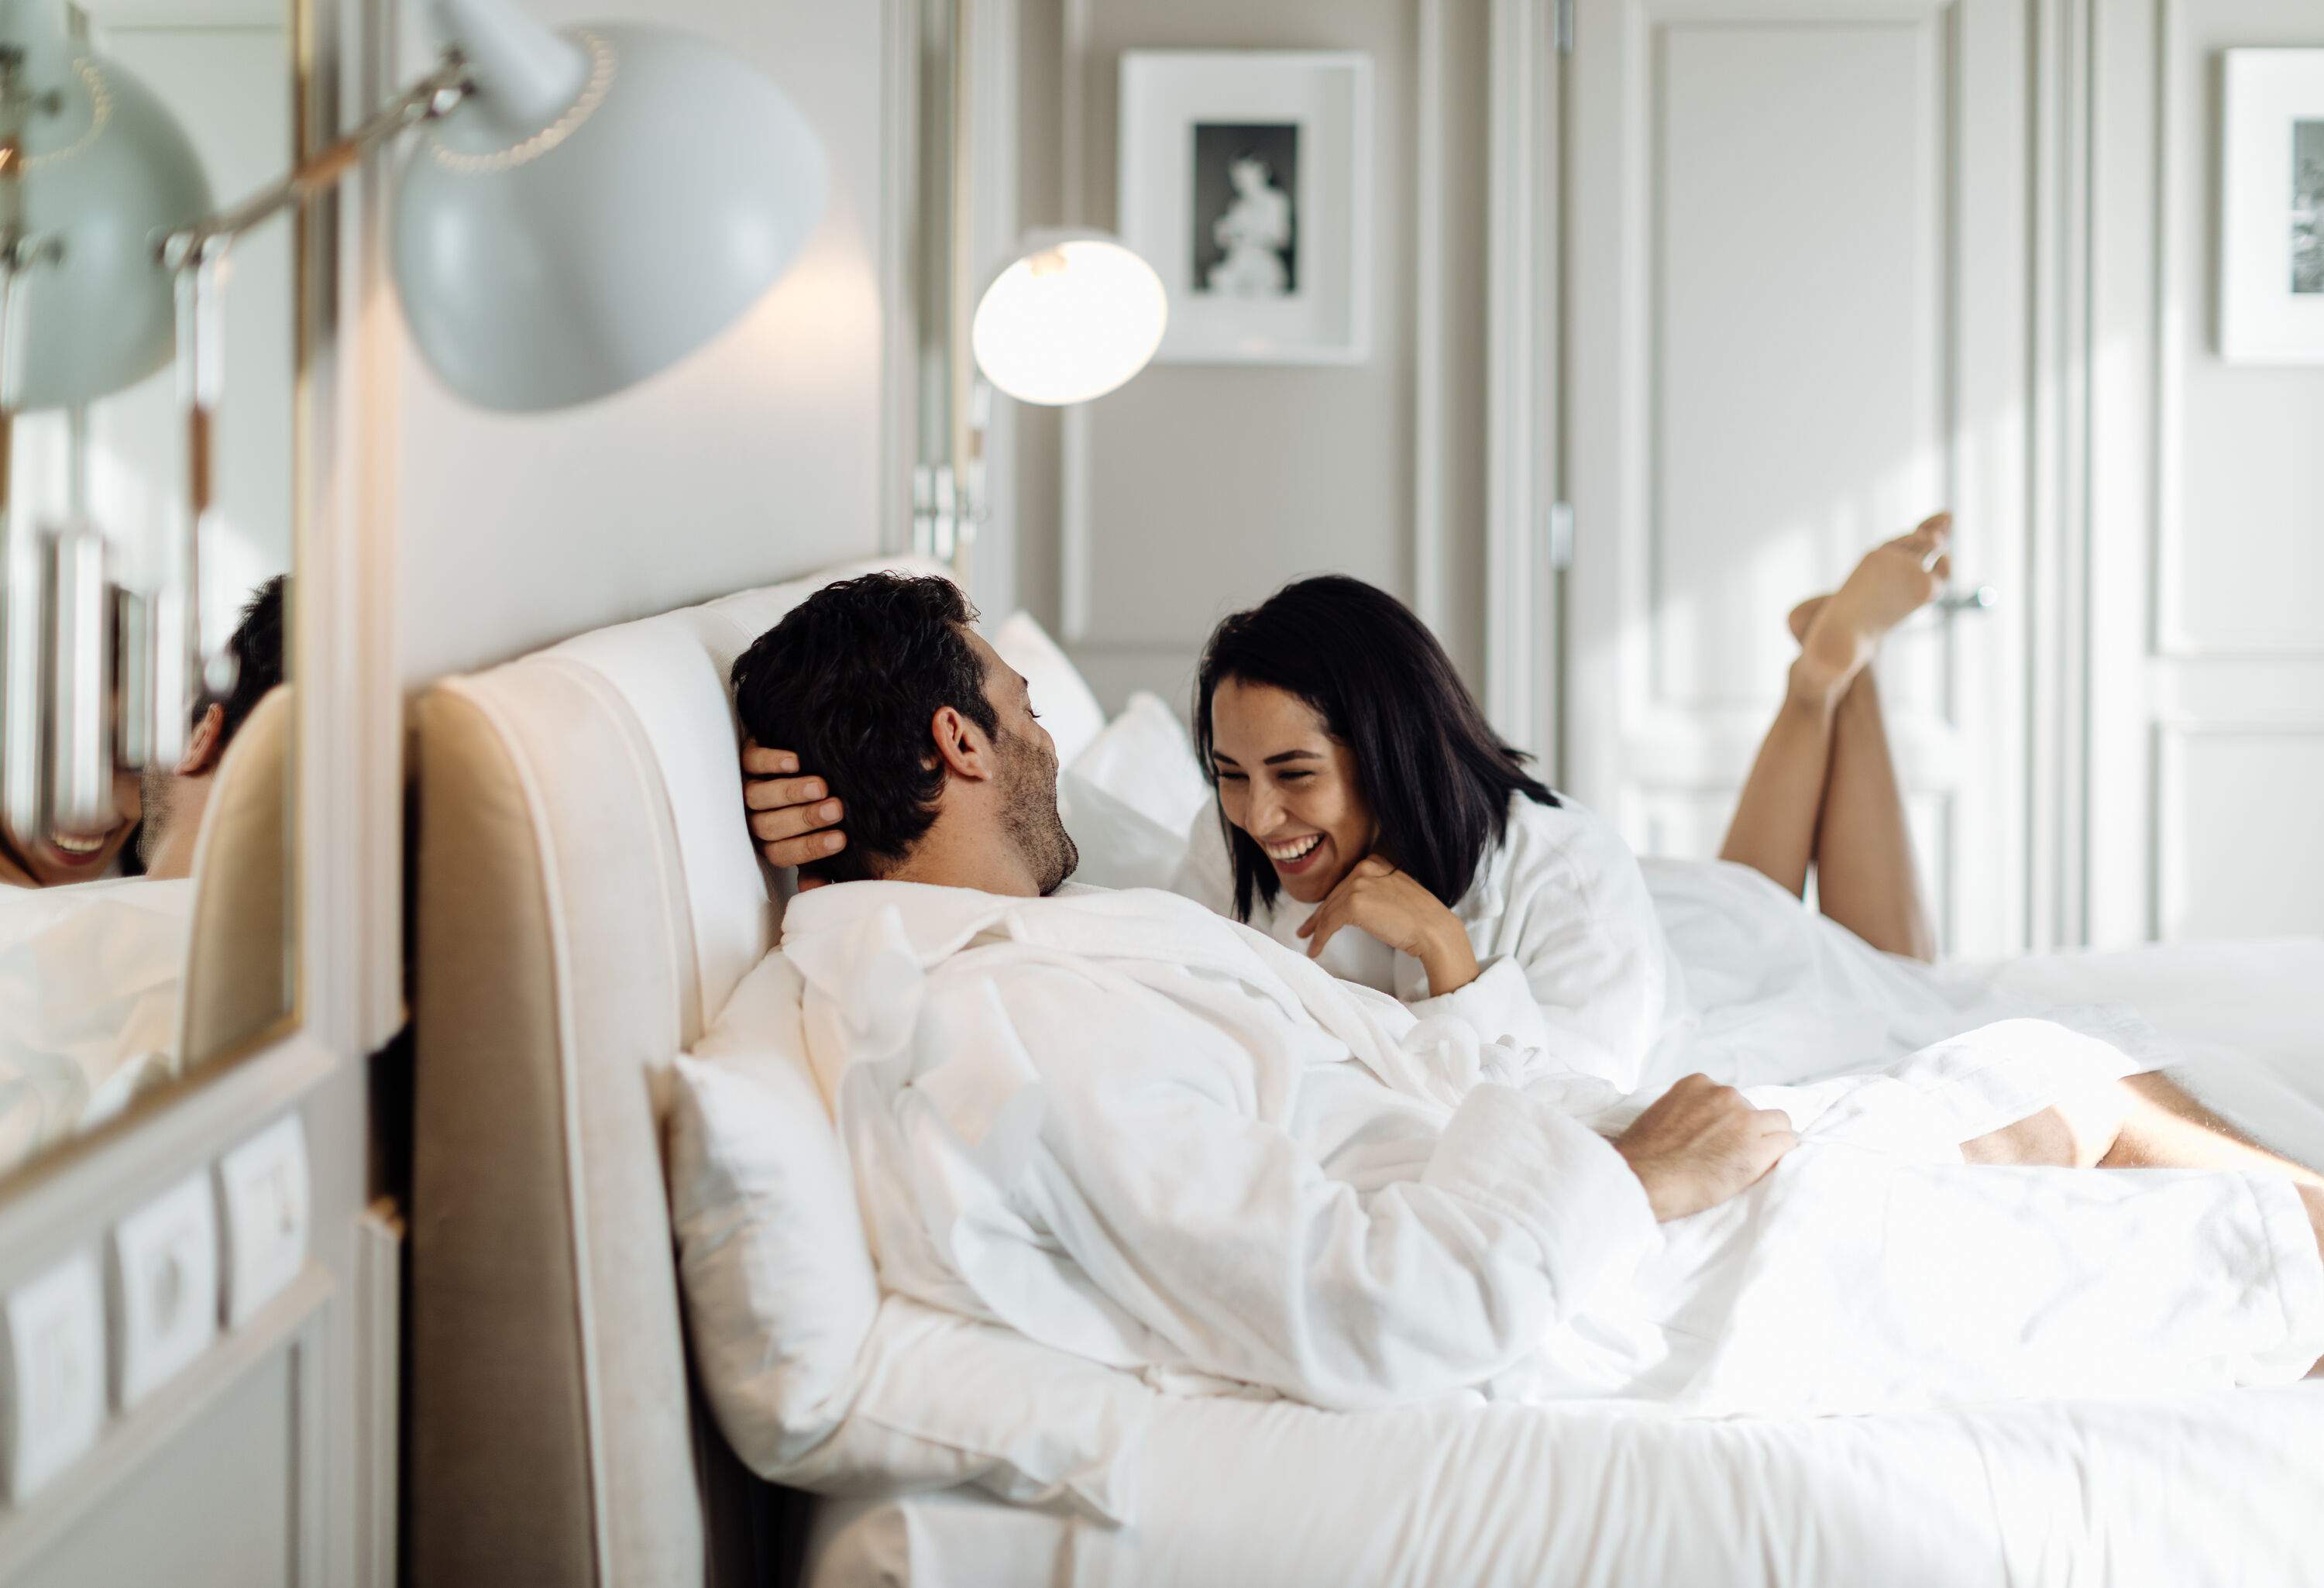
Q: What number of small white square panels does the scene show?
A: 3